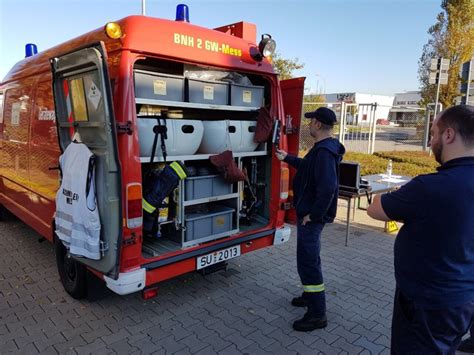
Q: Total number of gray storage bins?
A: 5